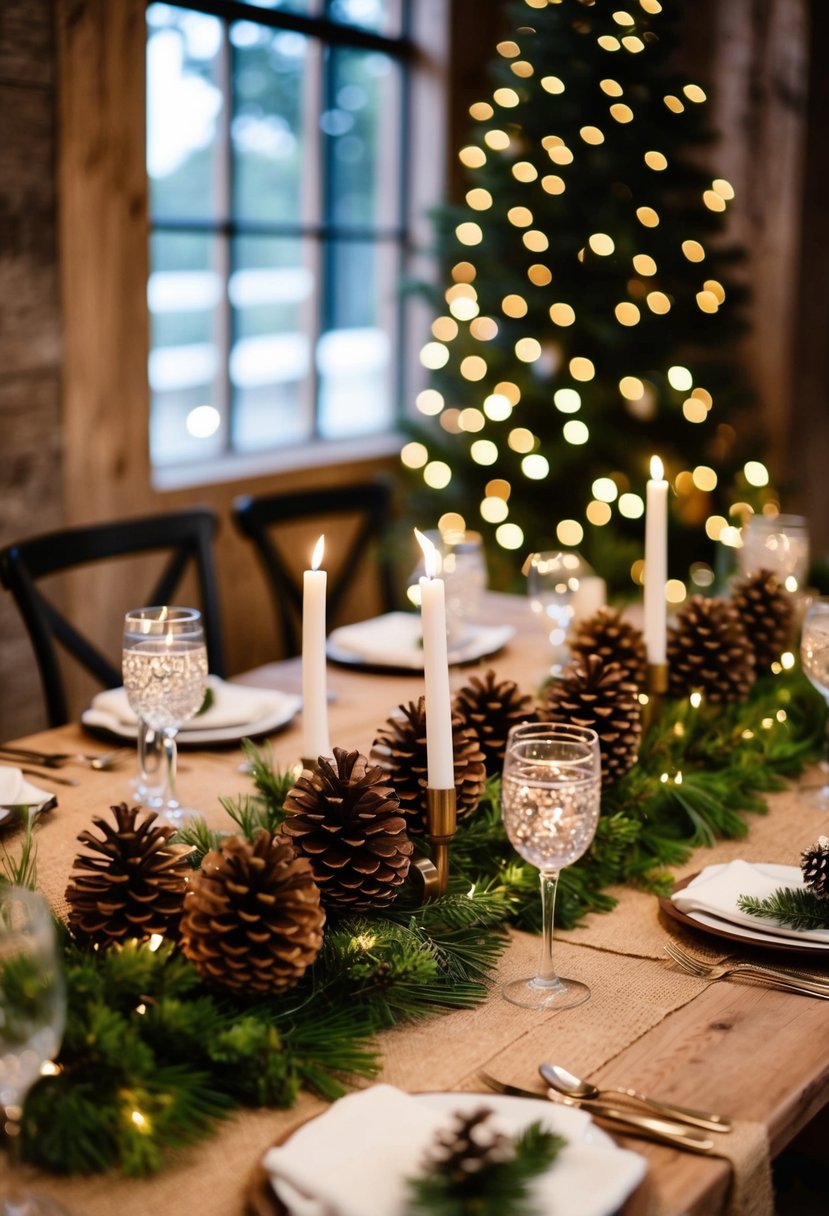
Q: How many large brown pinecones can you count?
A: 9